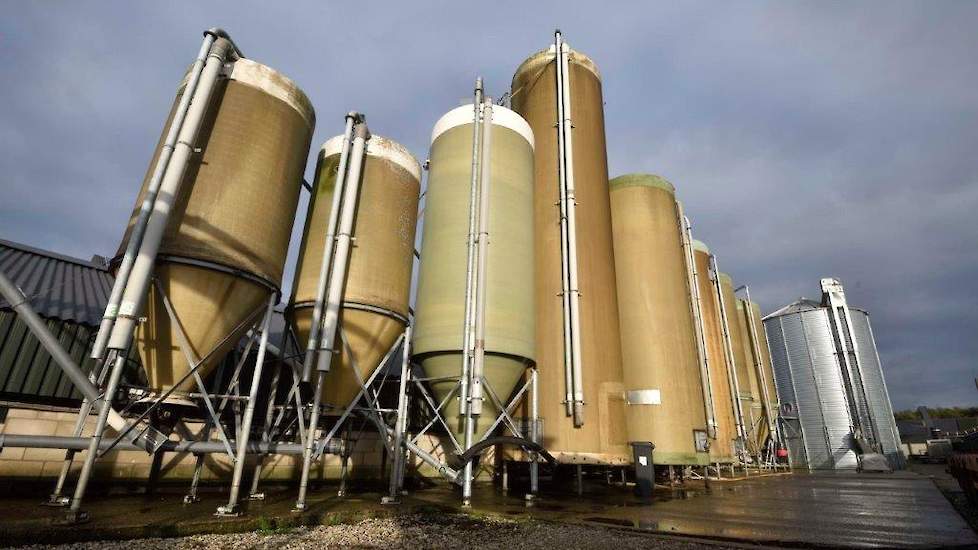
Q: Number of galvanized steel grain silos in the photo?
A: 1